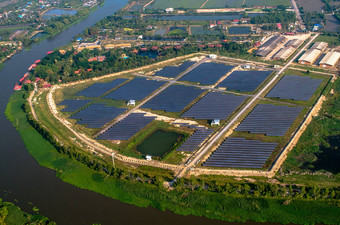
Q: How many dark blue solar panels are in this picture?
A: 14